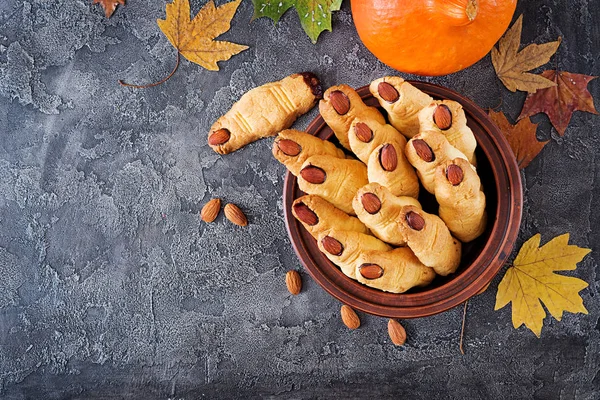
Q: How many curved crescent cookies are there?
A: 0